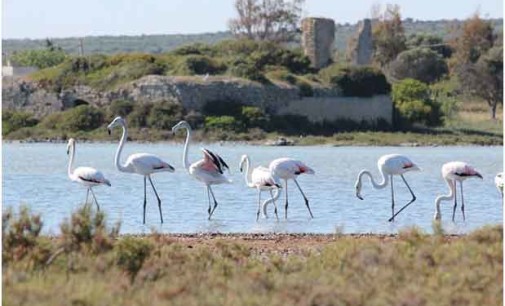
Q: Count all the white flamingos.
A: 8